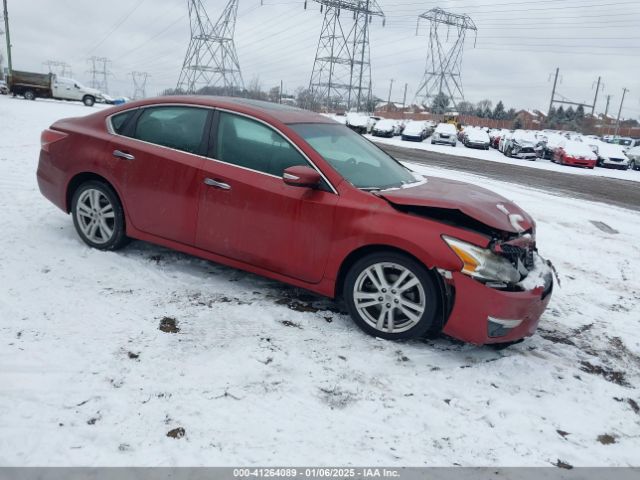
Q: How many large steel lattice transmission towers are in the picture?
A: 3